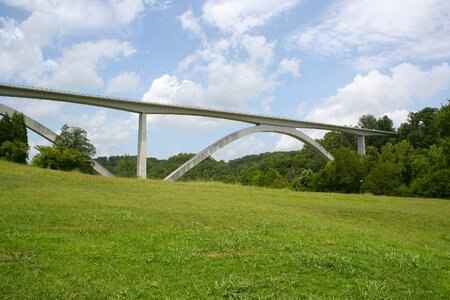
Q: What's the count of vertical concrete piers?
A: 2